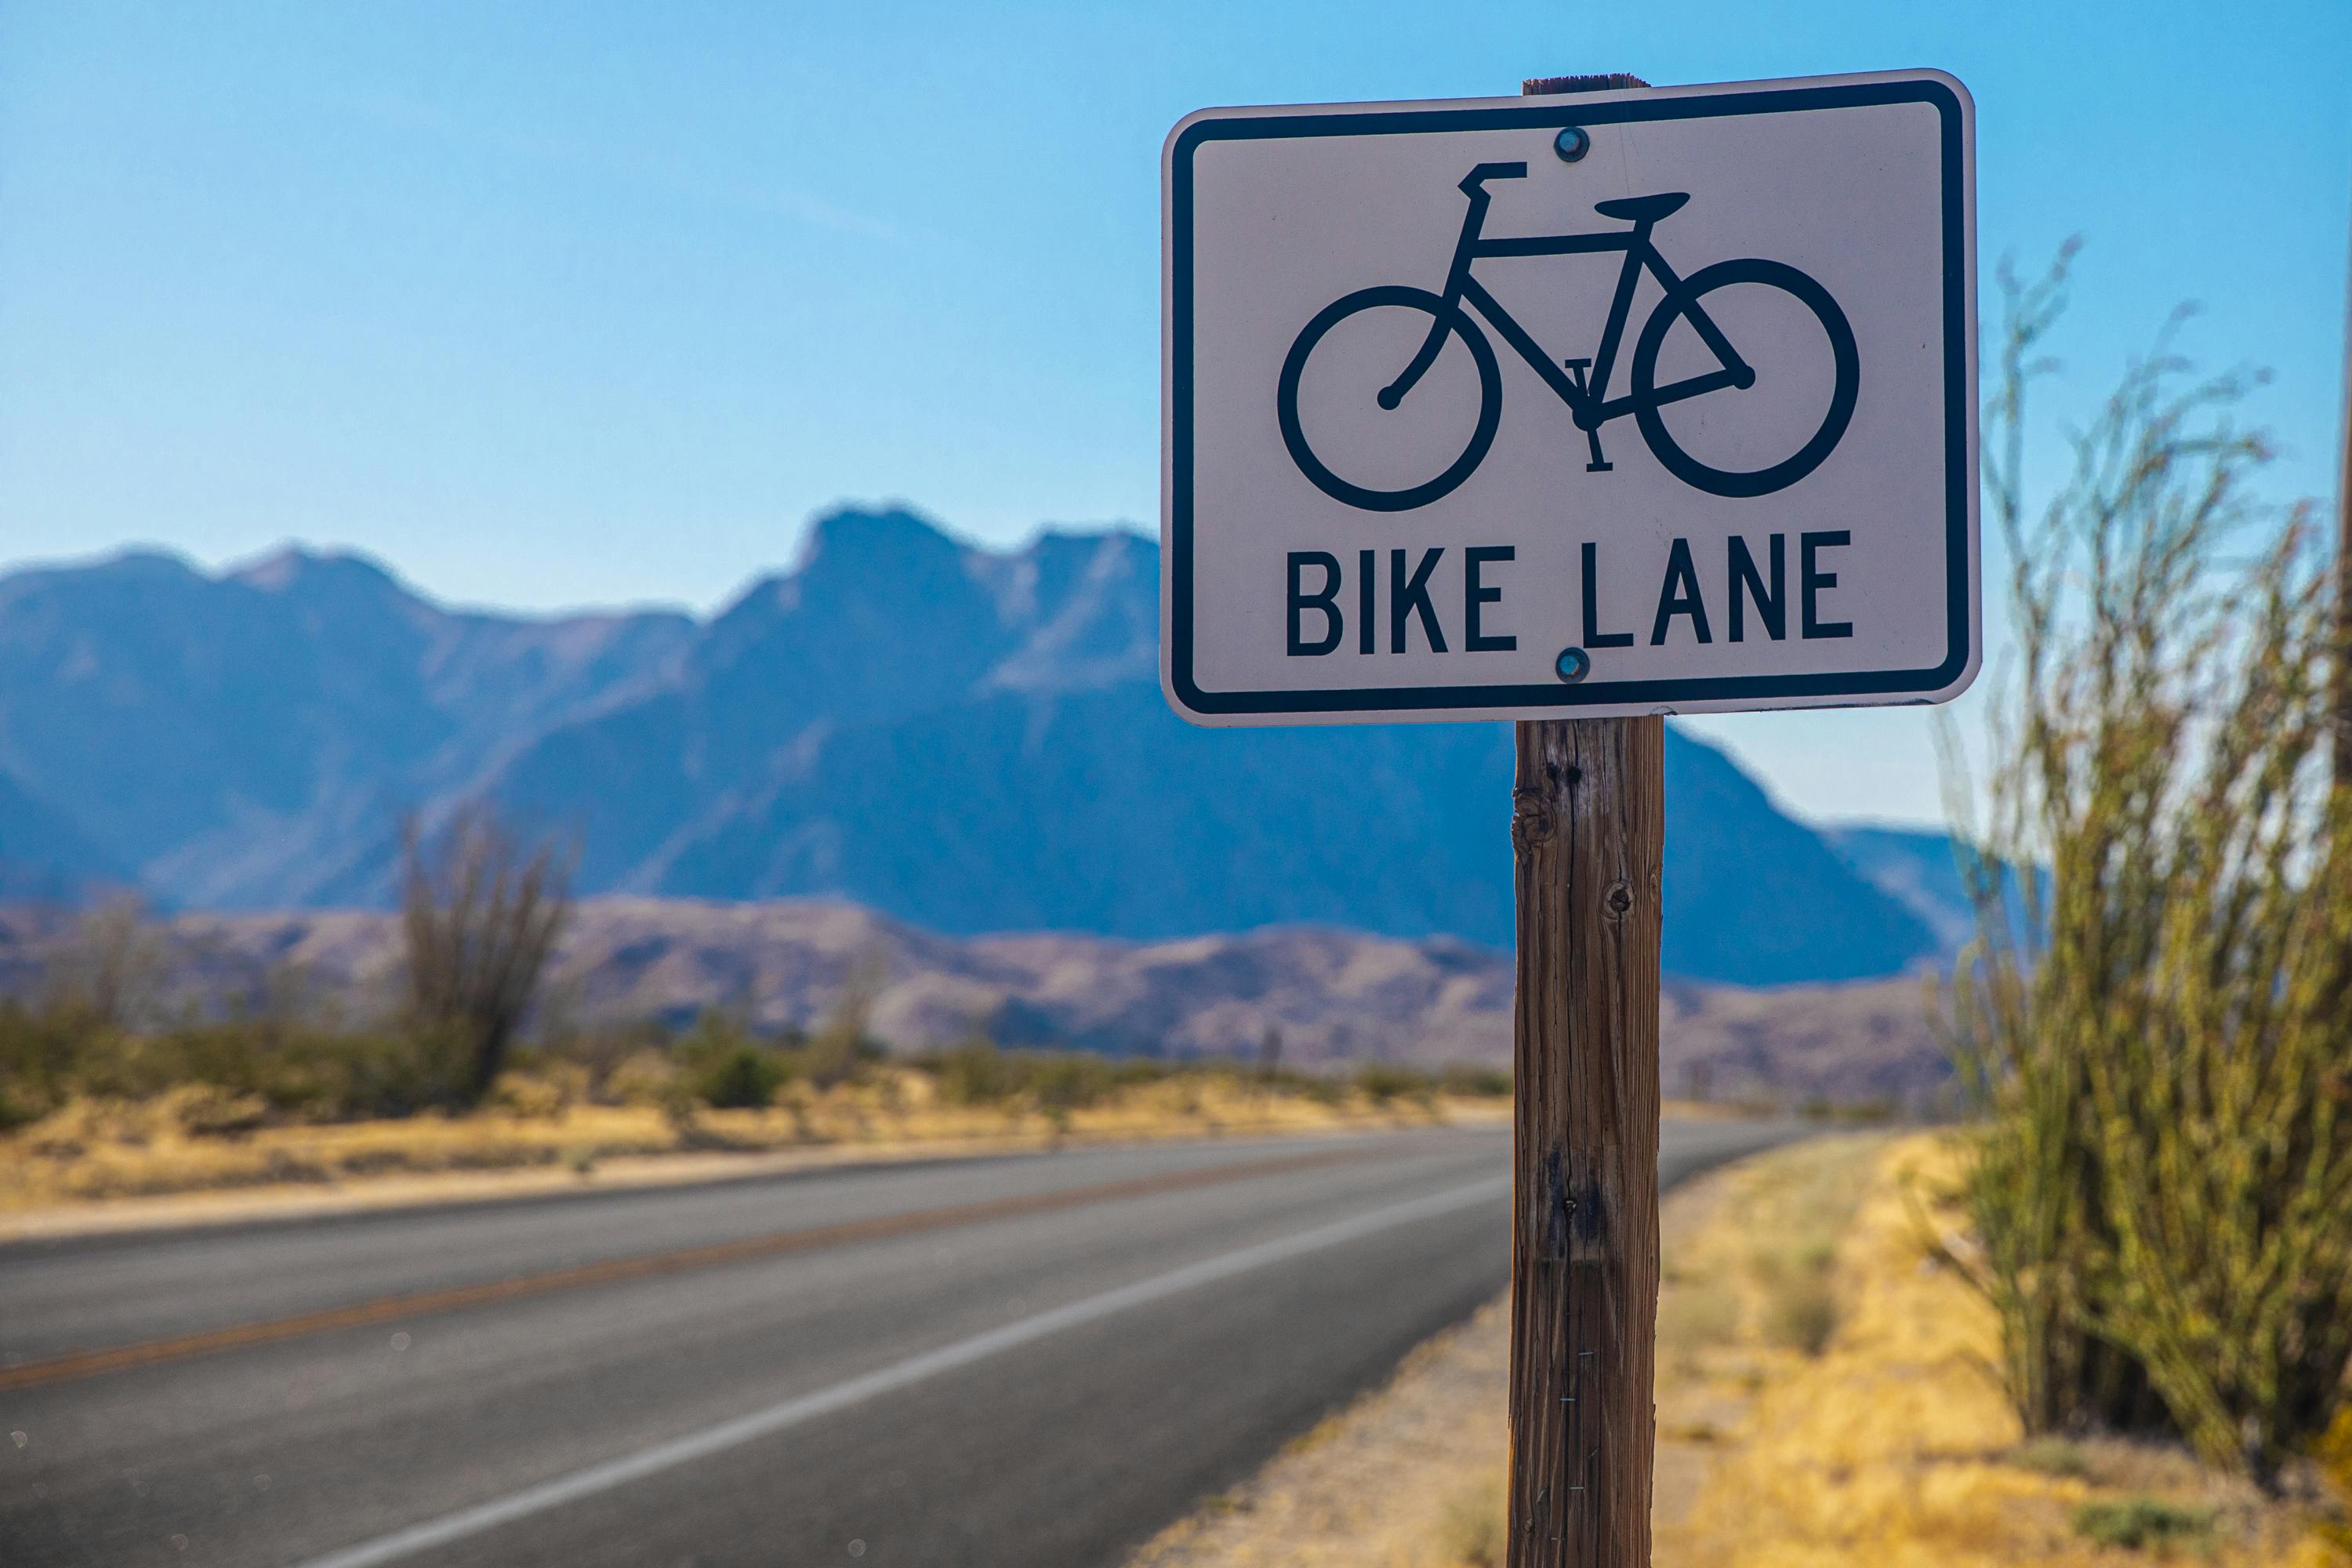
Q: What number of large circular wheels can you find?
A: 2